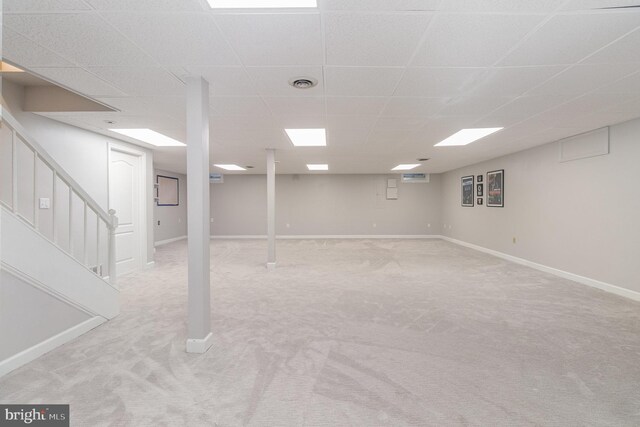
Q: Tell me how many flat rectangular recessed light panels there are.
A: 7